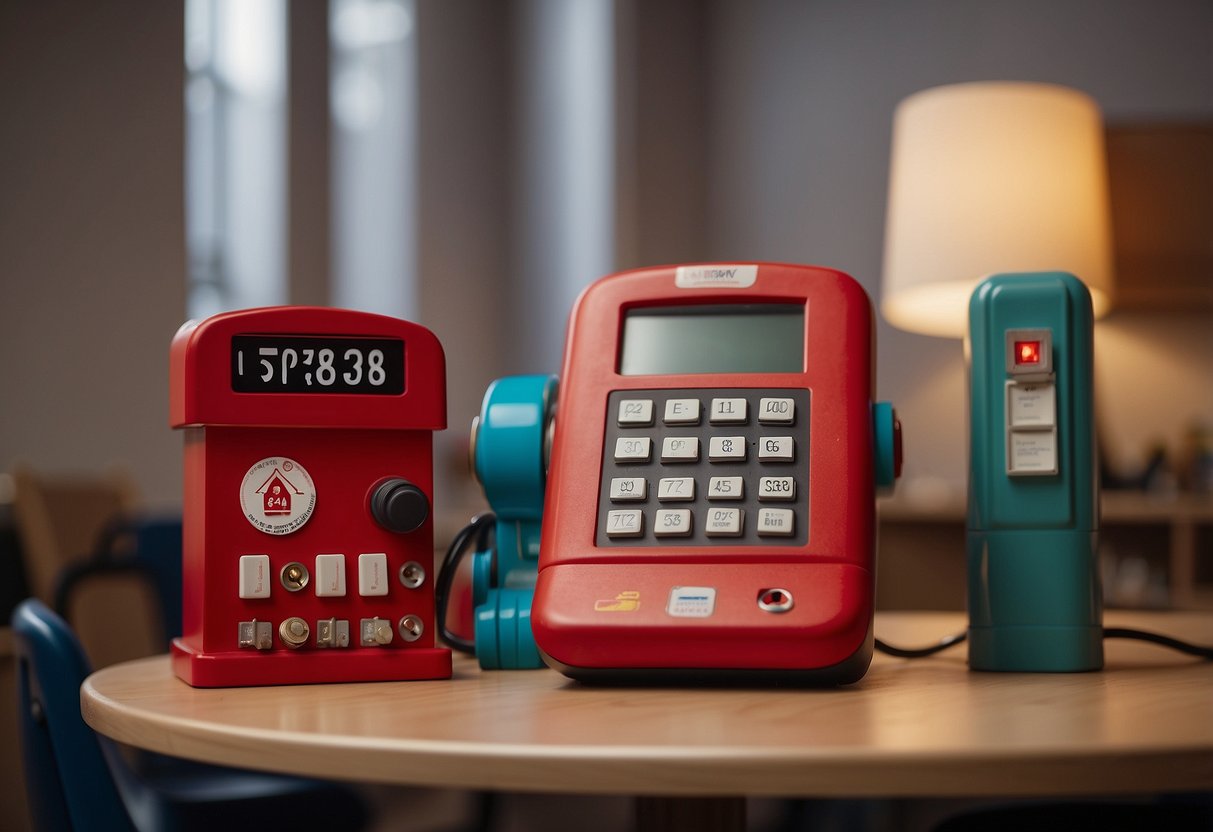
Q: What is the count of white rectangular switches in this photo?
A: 3